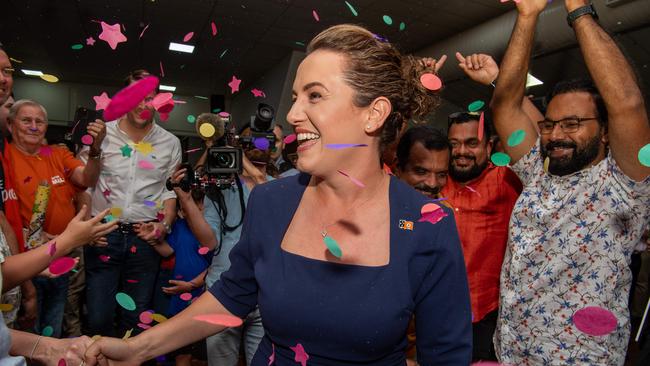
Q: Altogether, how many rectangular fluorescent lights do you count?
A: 4